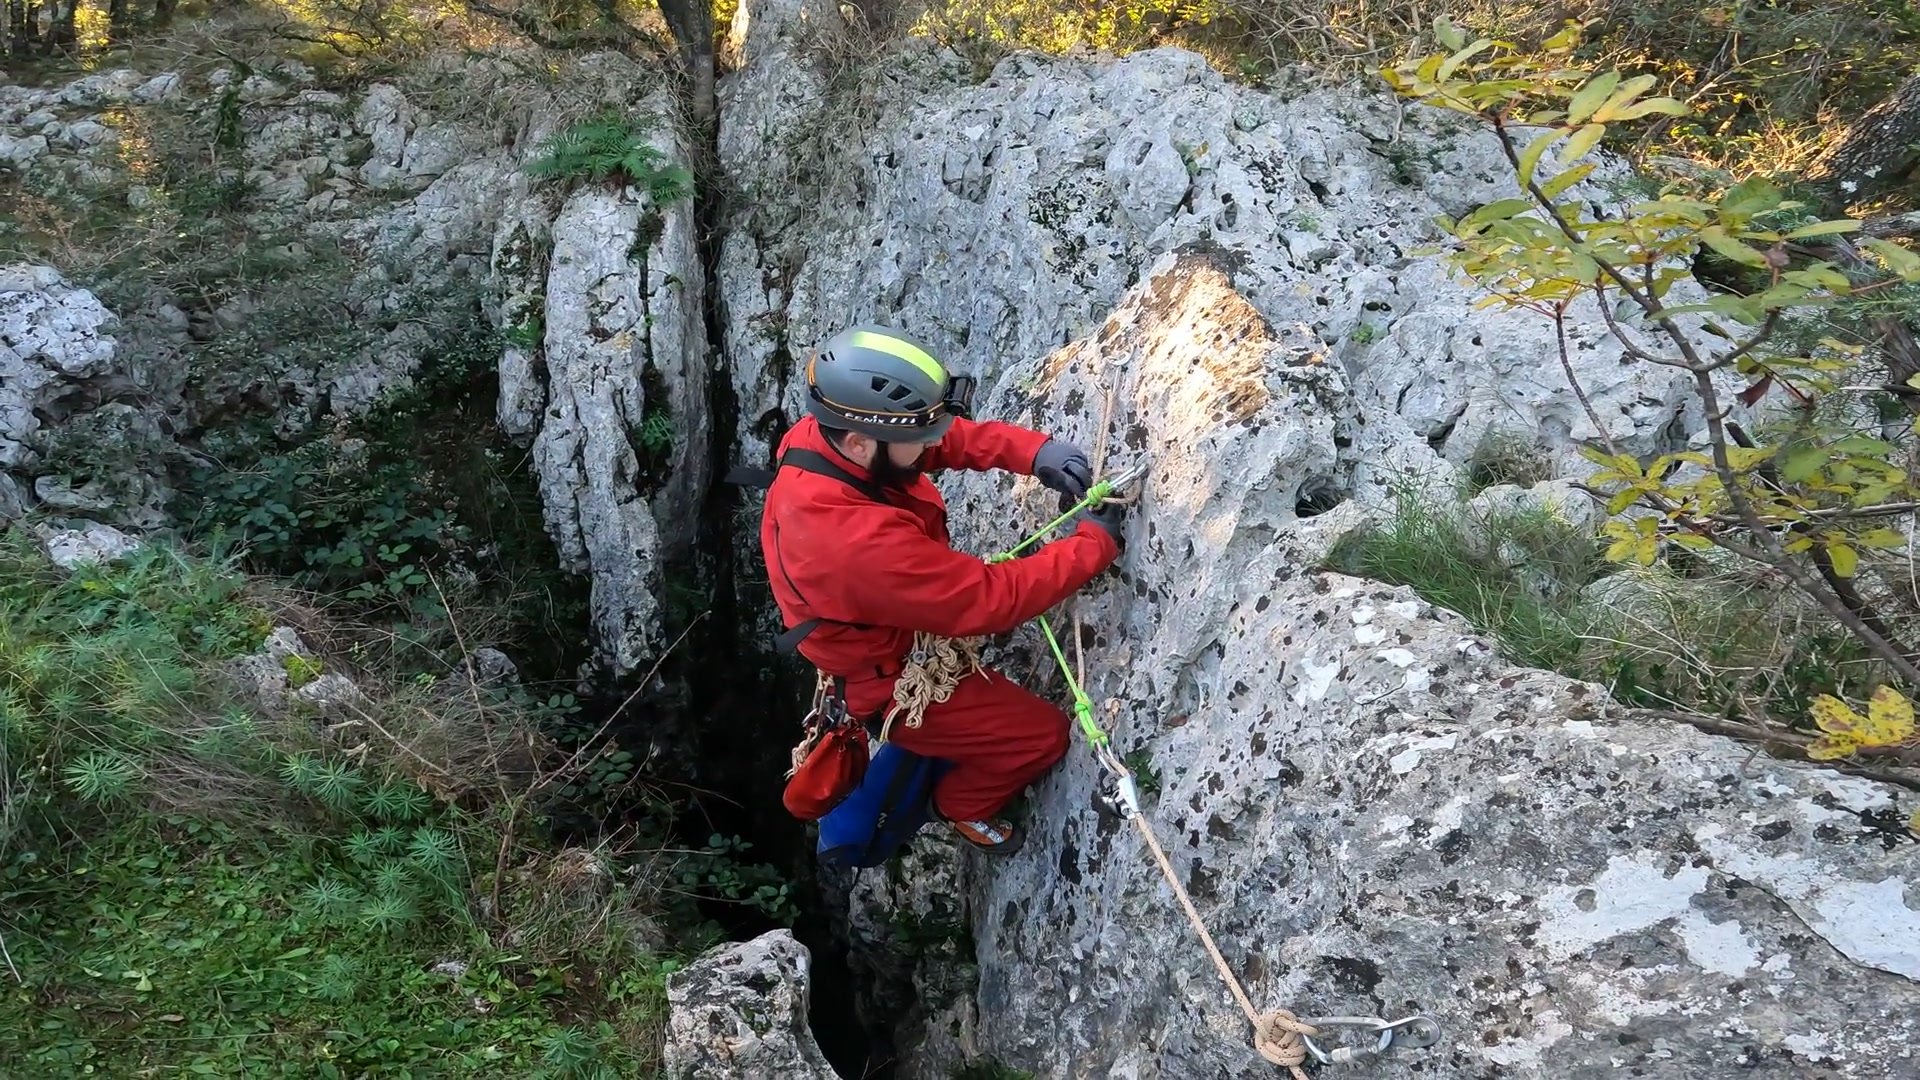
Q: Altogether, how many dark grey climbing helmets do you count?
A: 1